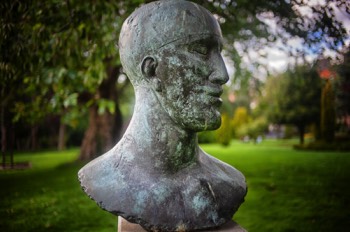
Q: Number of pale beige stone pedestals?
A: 1